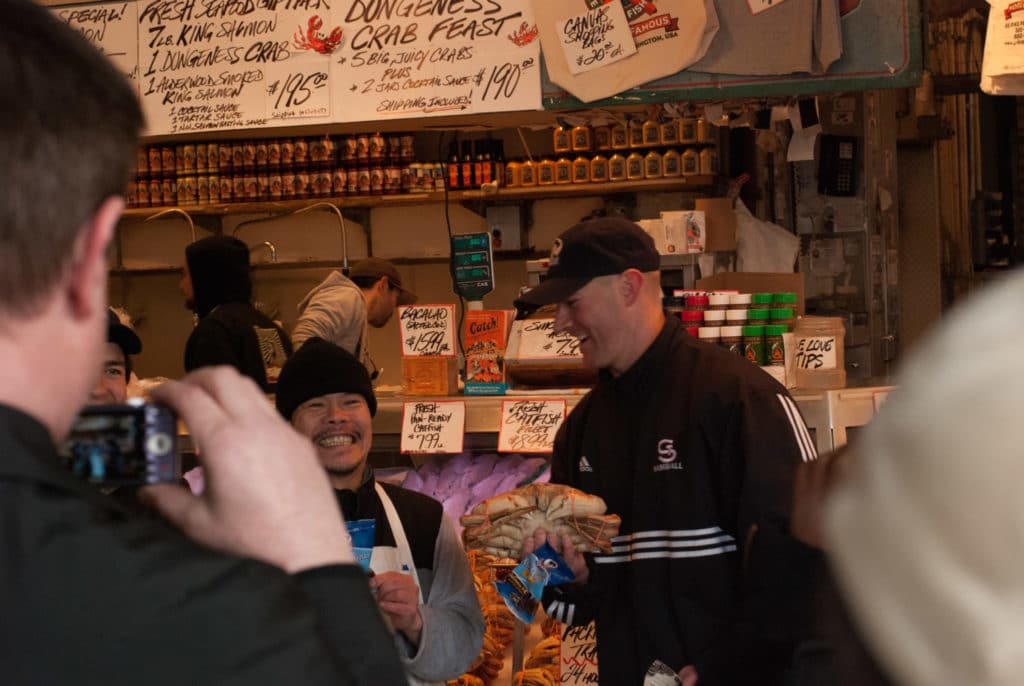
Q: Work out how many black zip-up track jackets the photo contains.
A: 1